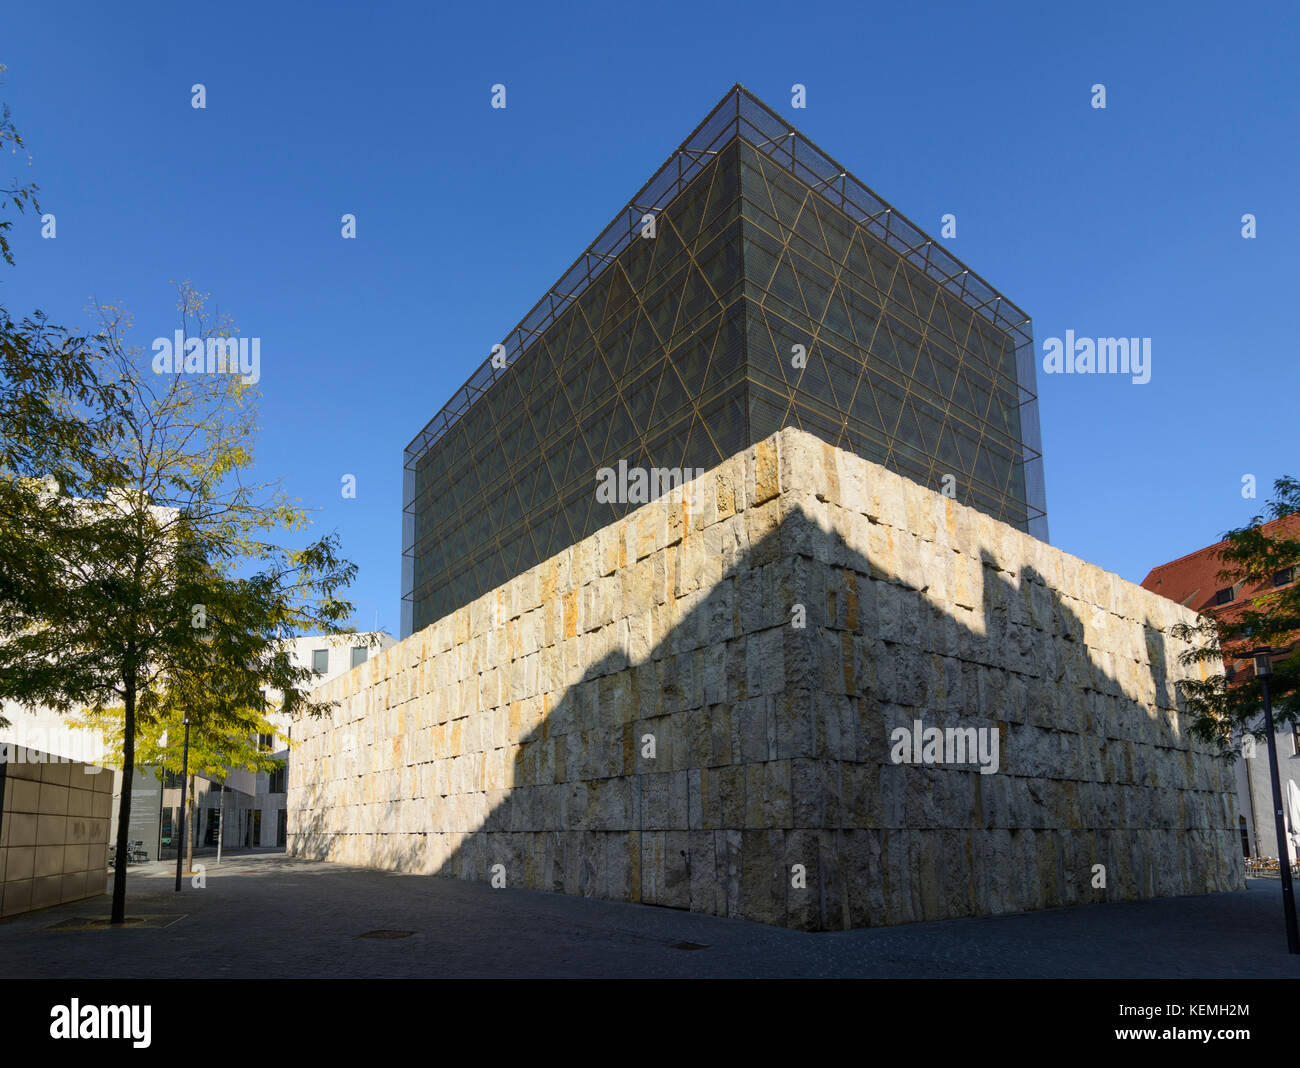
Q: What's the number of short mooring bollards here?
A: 0